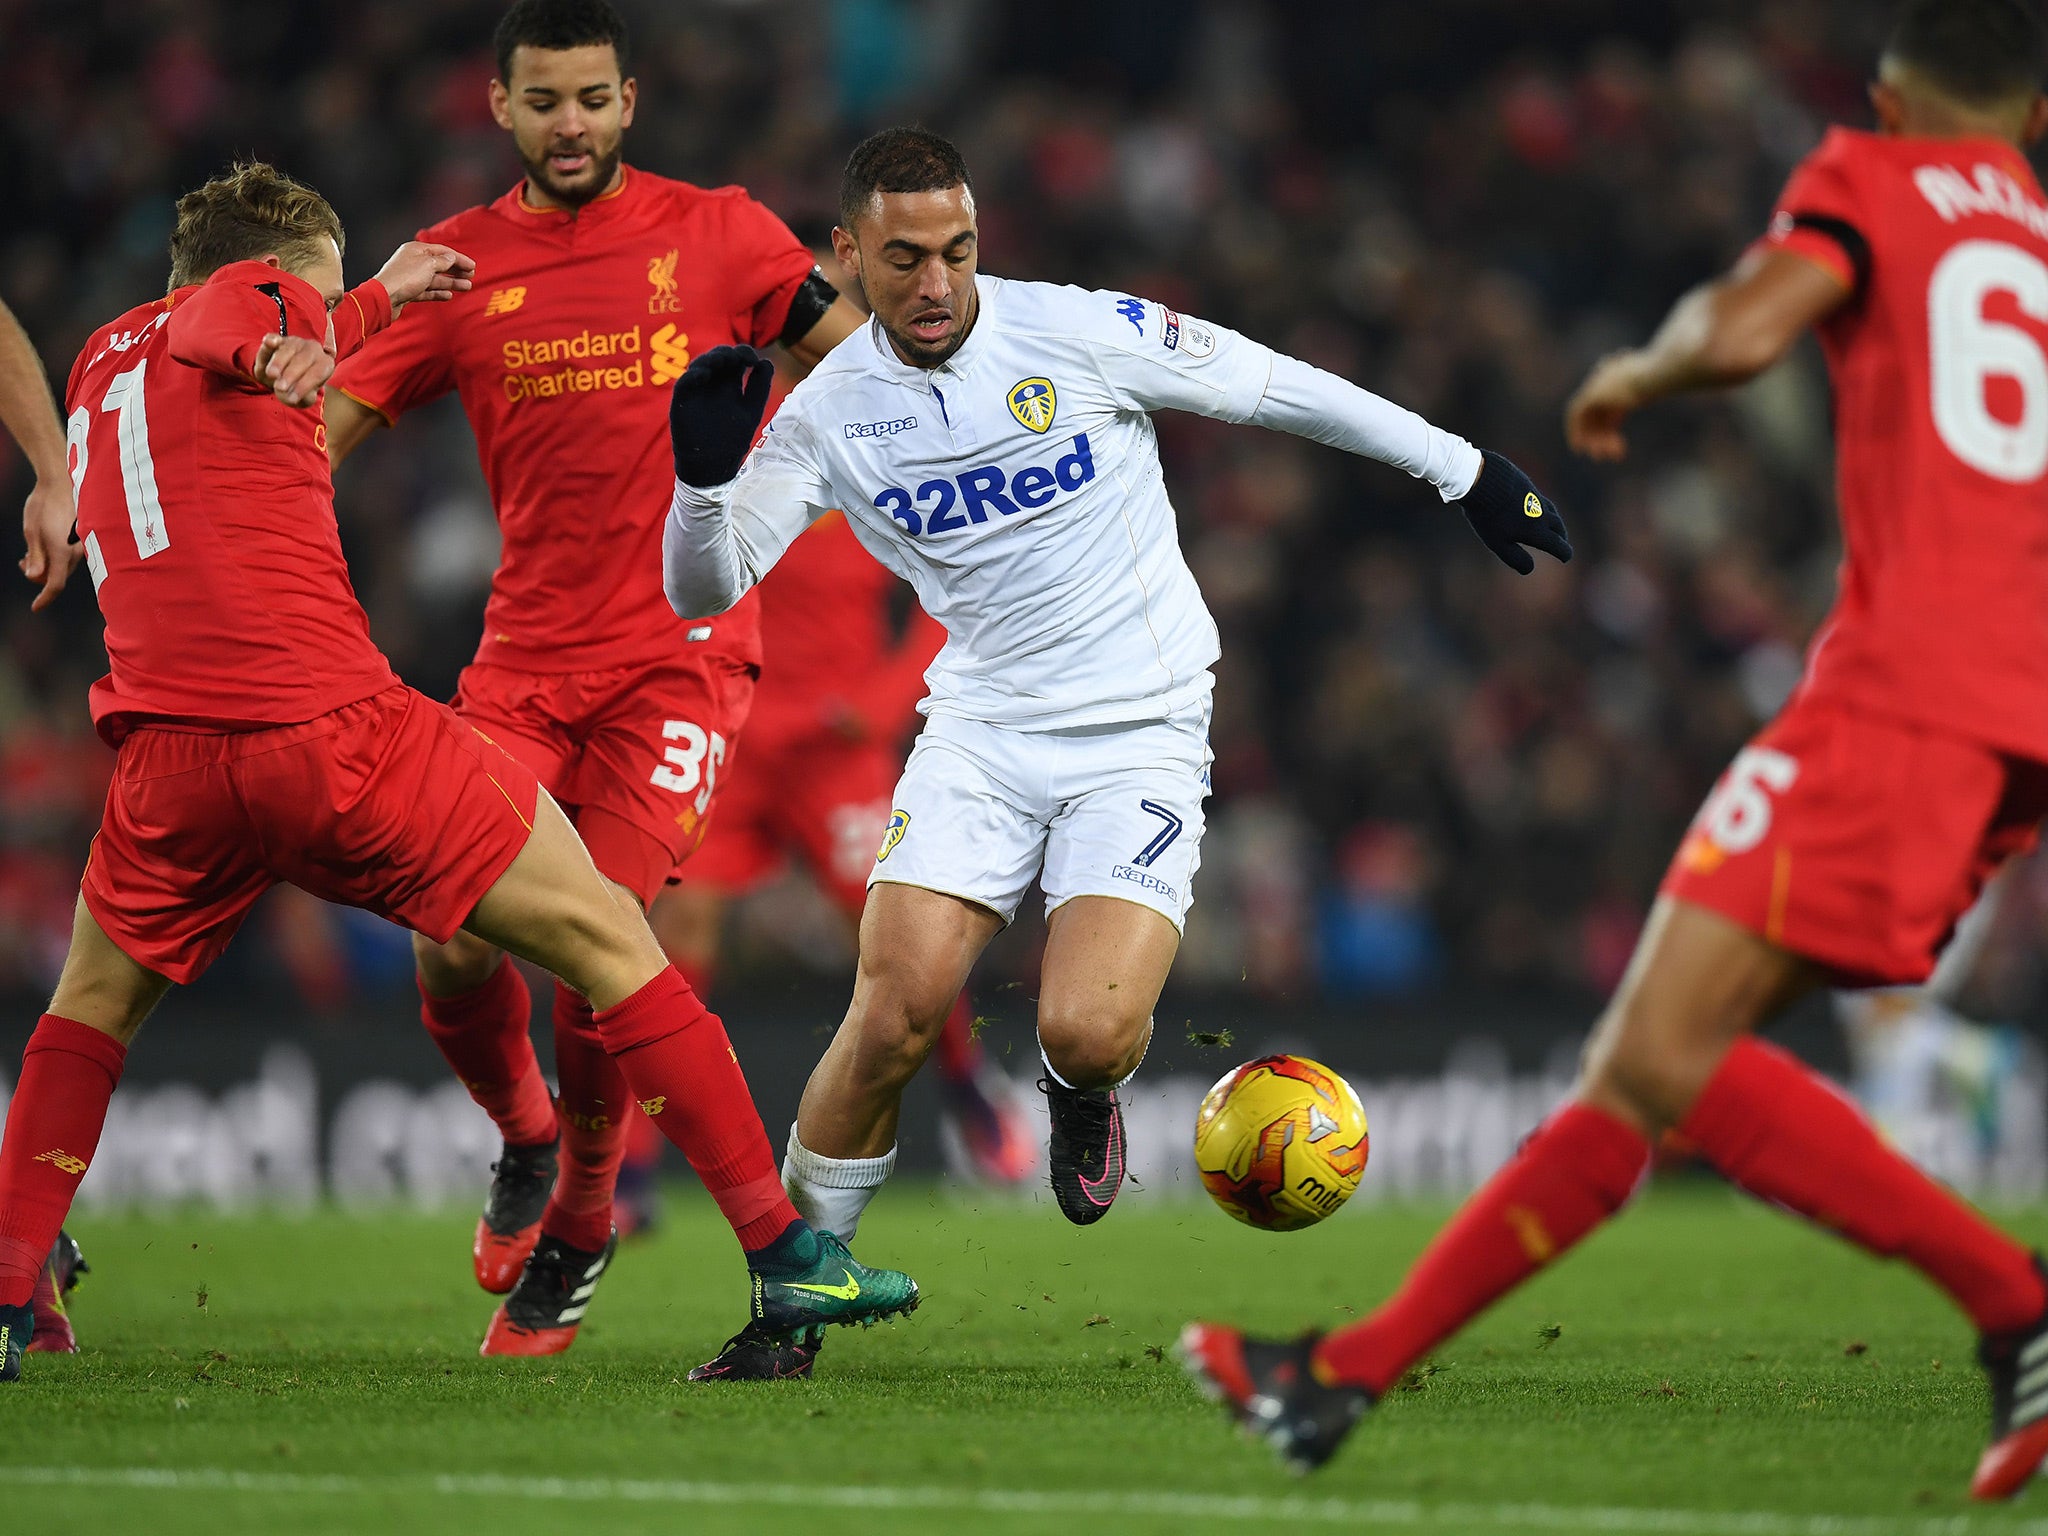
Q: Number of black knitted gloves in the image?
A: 2